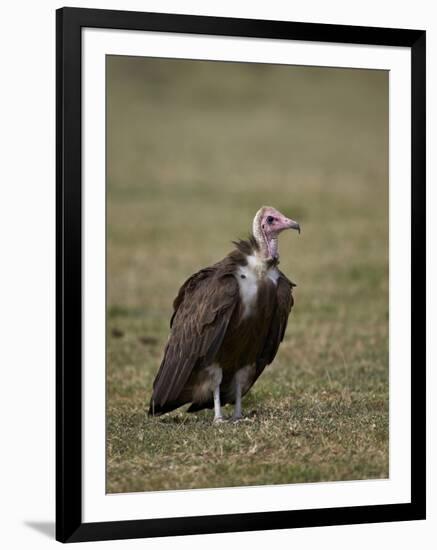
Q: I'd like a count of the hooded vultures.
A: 1